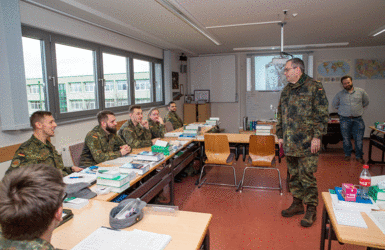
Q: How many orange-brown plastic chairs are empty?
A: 2